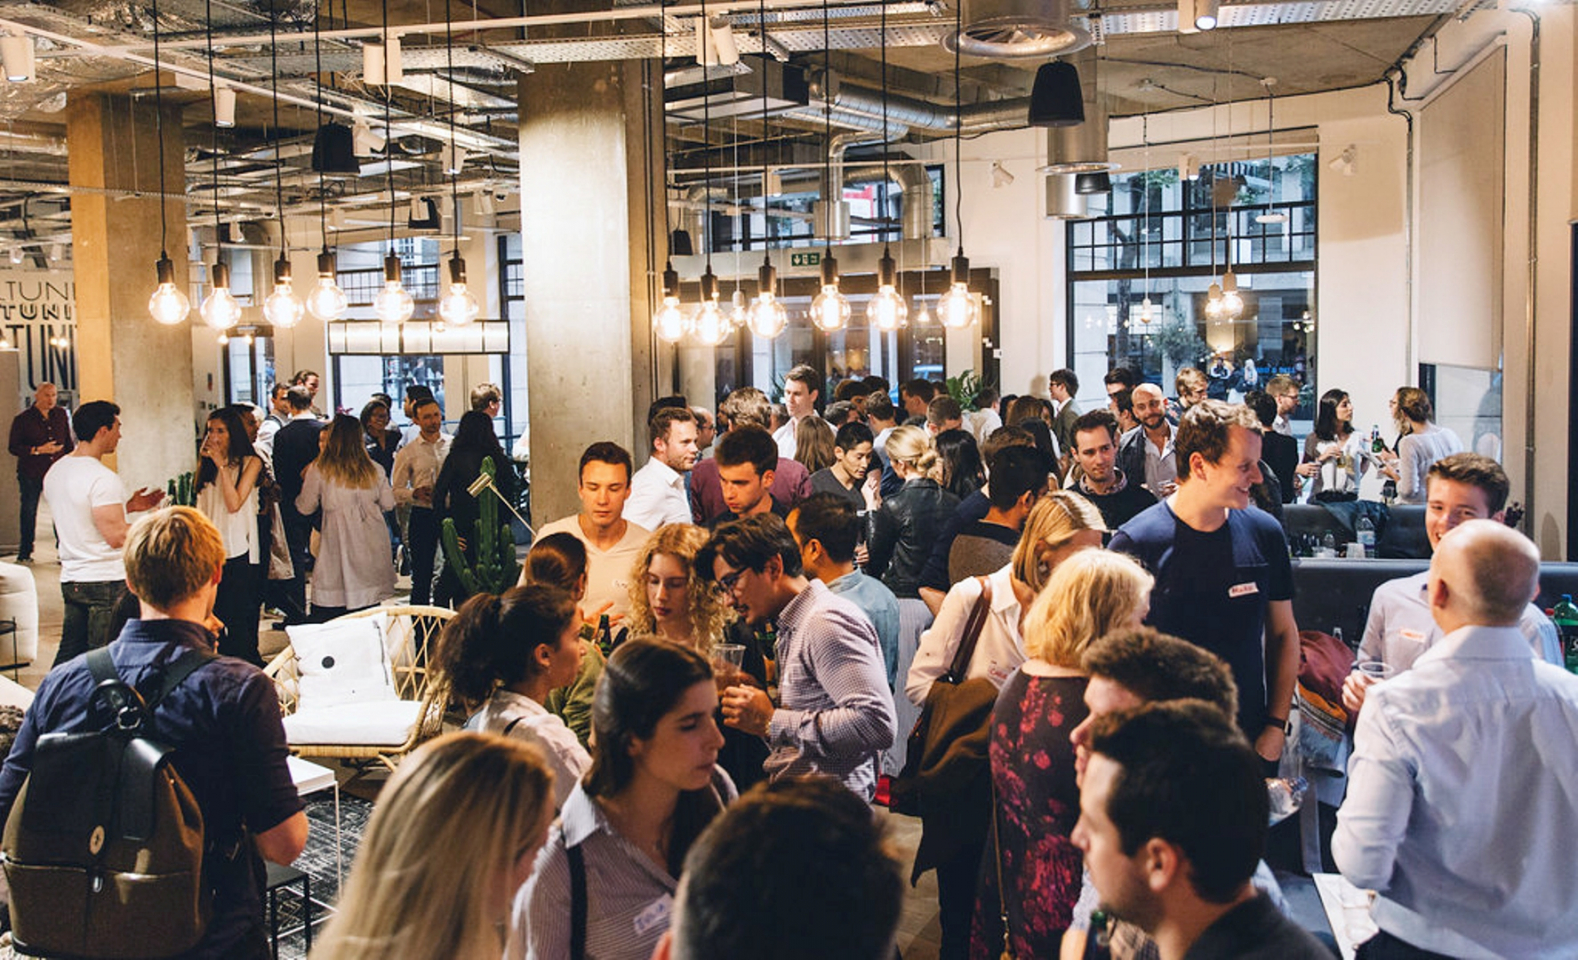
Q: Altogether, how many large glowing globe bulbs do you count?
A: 12